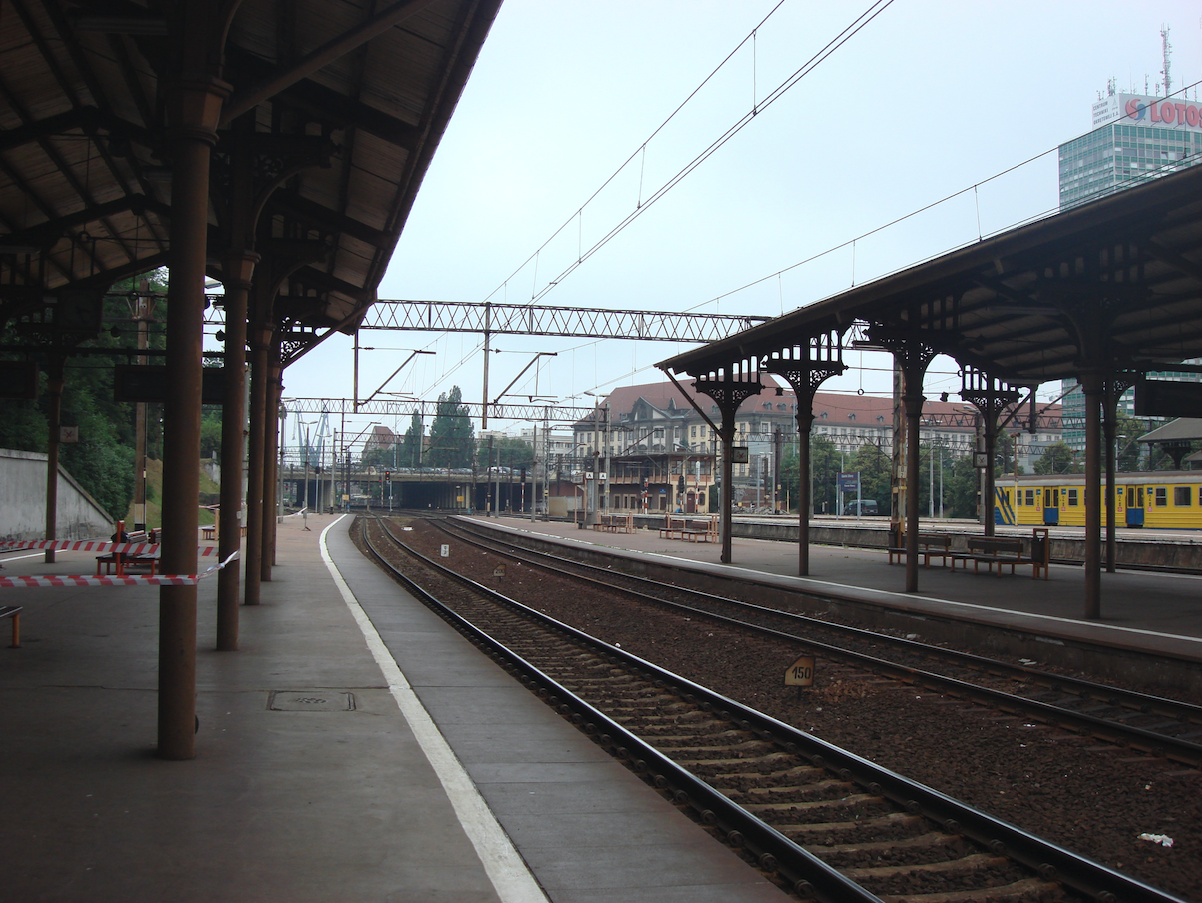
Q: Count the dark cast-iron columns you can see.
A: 12